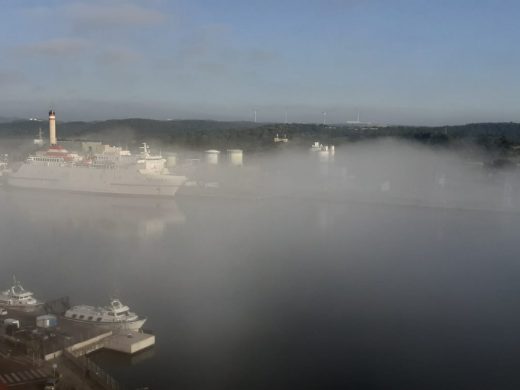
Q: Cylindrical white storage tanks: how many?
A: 3